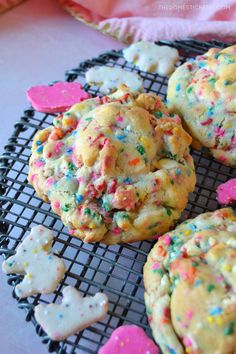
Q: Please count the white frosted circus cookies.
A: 4